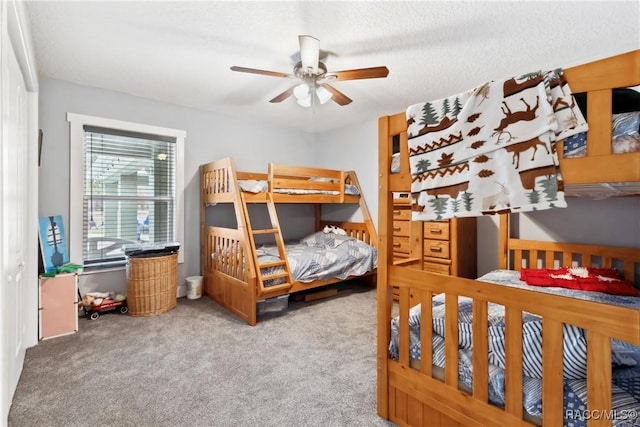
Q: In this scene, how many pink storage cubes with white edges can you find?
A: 1